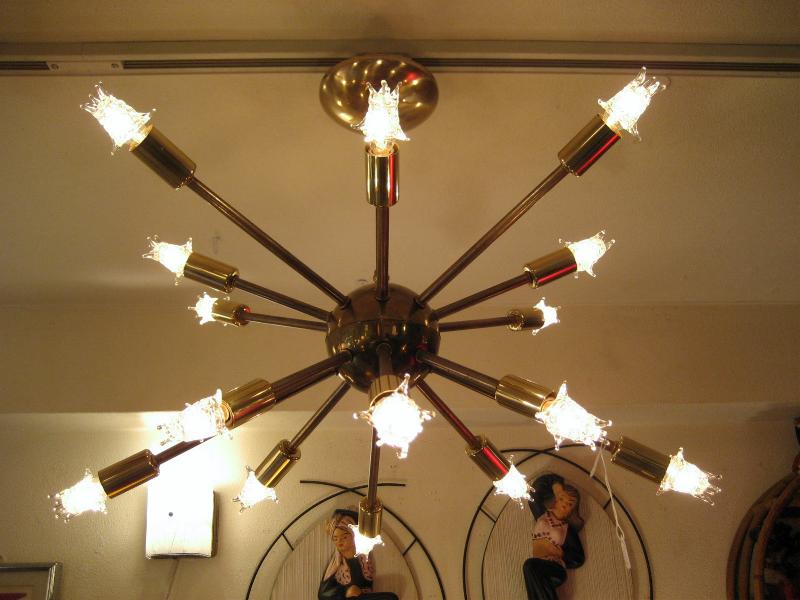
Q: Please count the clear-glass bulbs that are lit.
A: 15